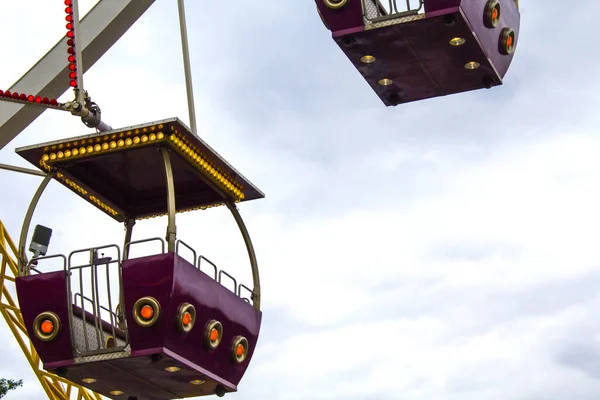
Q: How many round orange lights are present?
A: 7